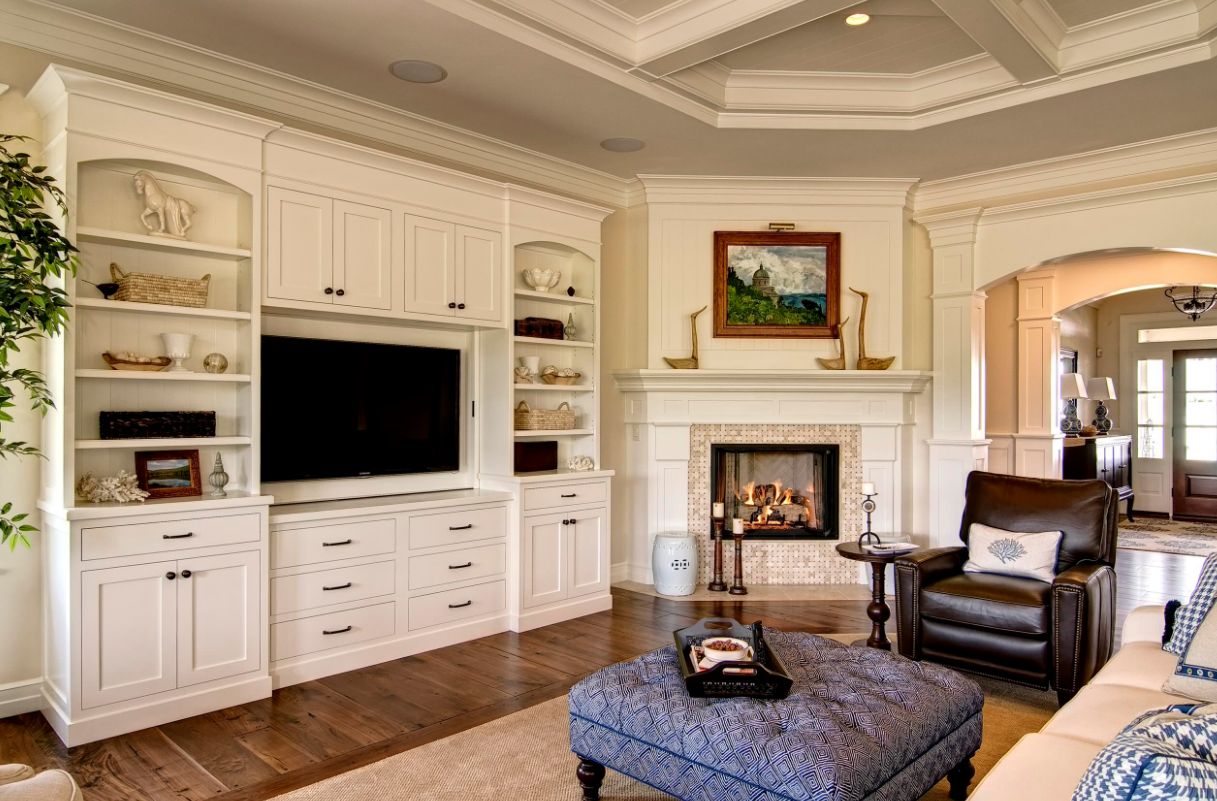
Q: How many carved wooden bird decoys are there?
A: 3